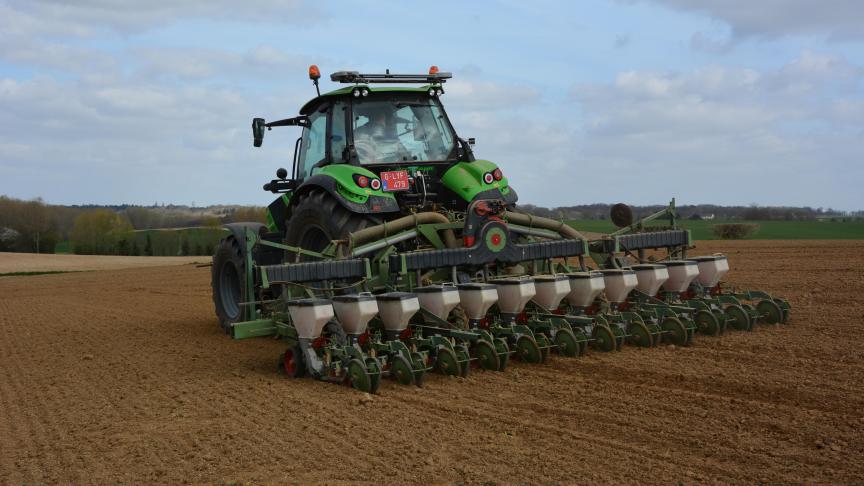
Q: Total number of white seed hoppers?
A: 12